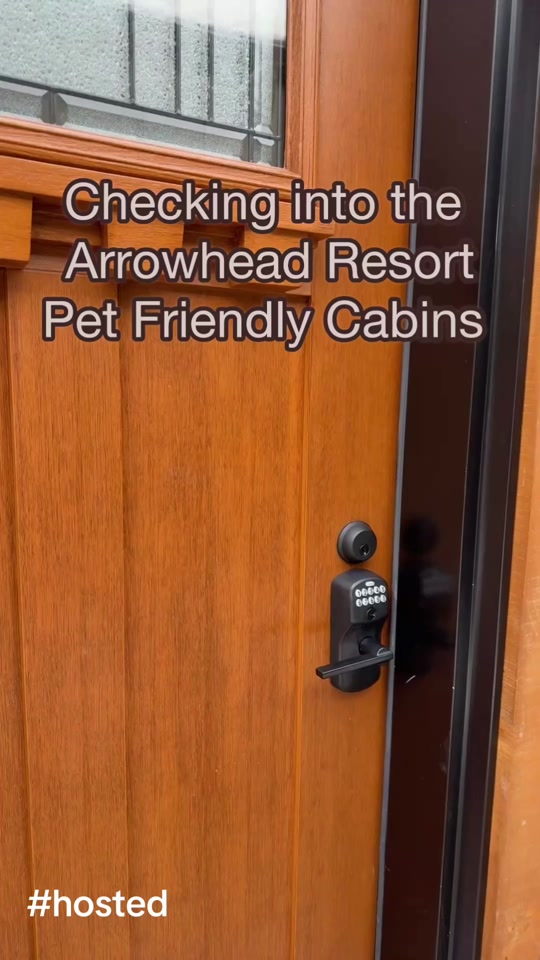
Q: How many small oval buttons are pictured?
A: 10